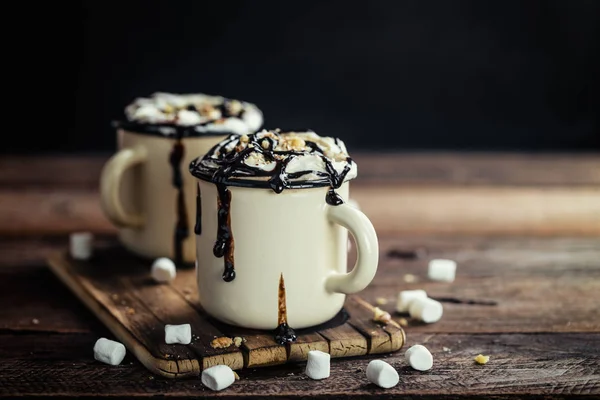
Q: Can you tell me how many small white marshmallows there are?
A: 11